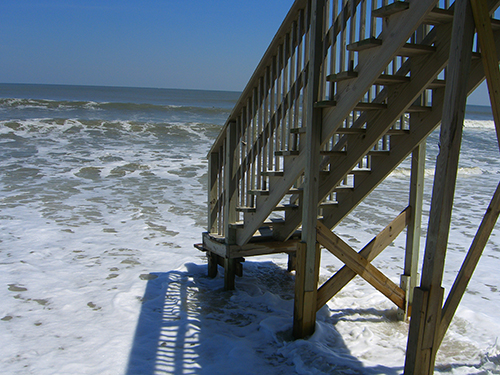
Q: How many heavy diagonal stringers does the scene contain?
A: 3